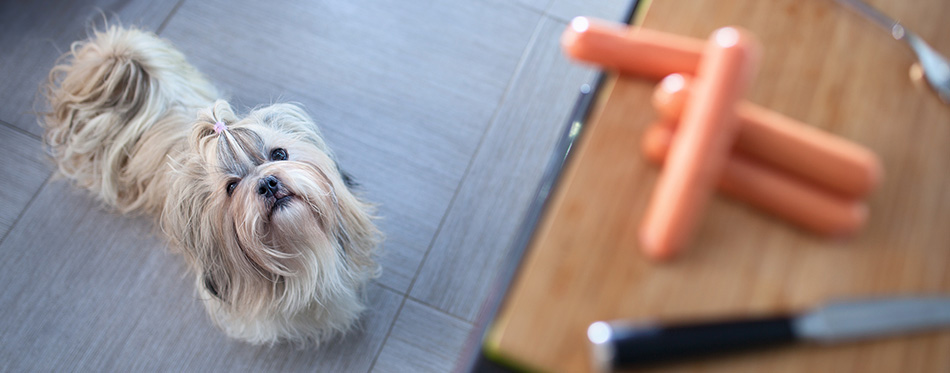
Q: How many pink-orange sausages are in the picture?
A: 4